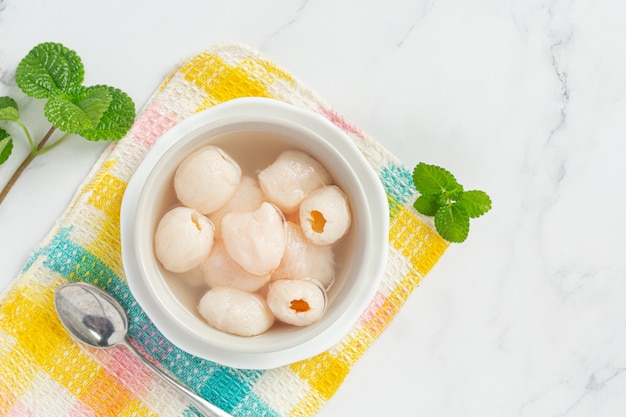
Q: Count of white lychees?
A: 10